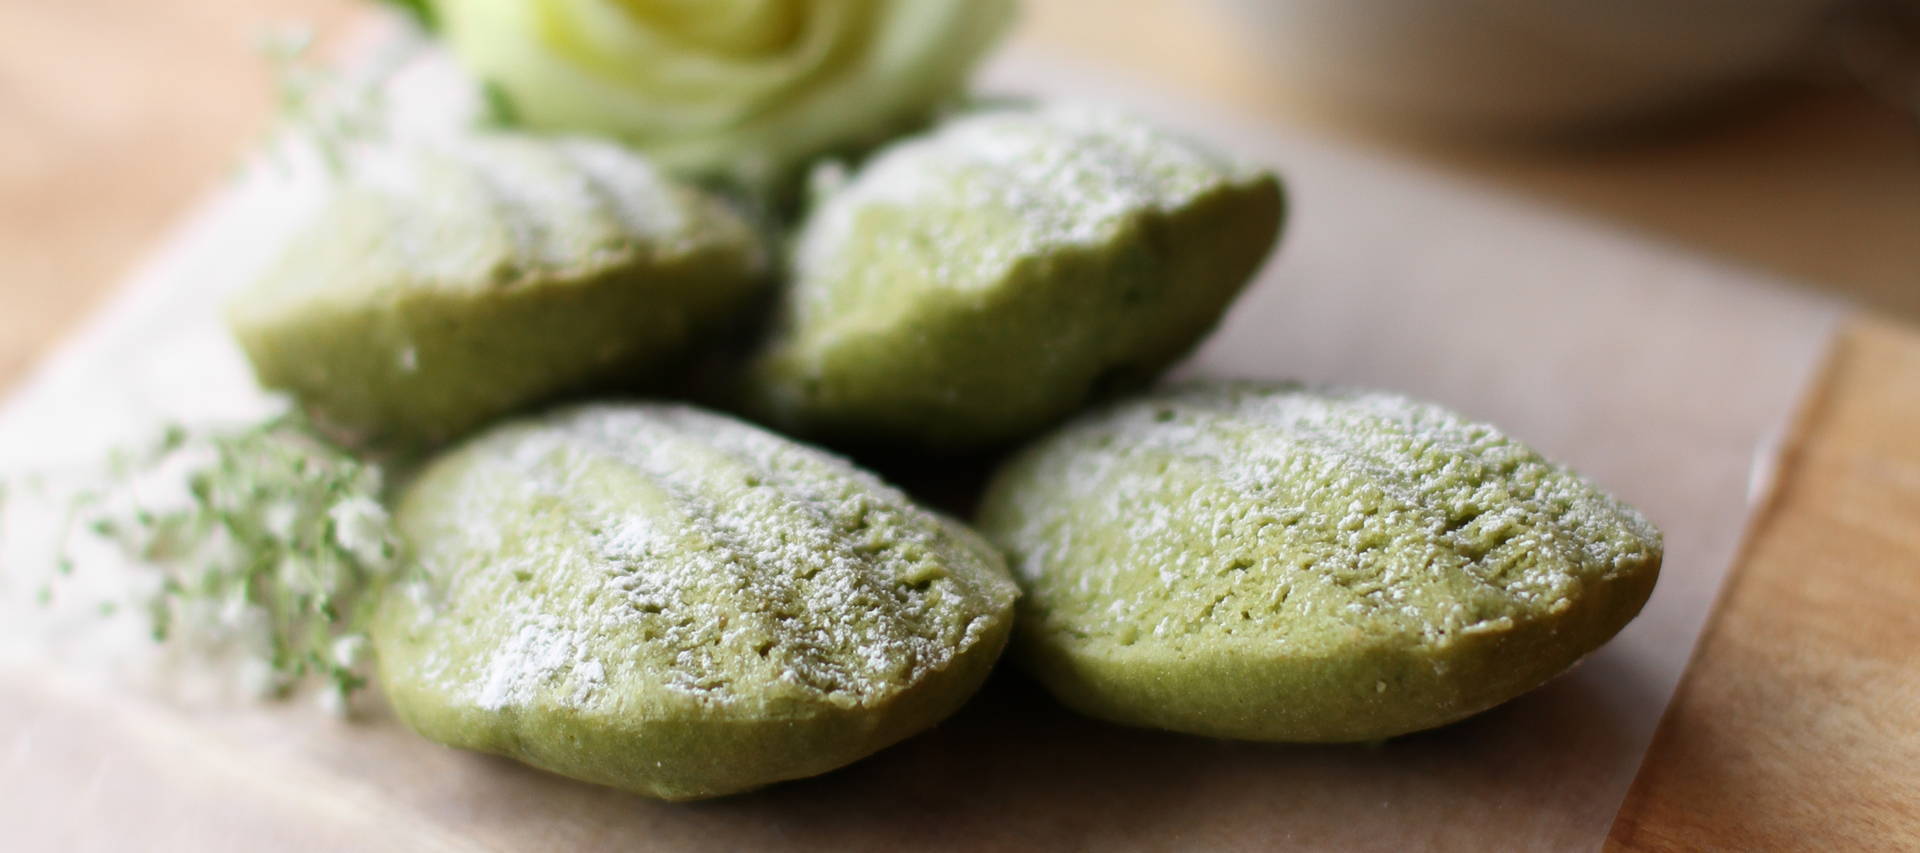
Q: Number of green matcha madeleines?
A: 4